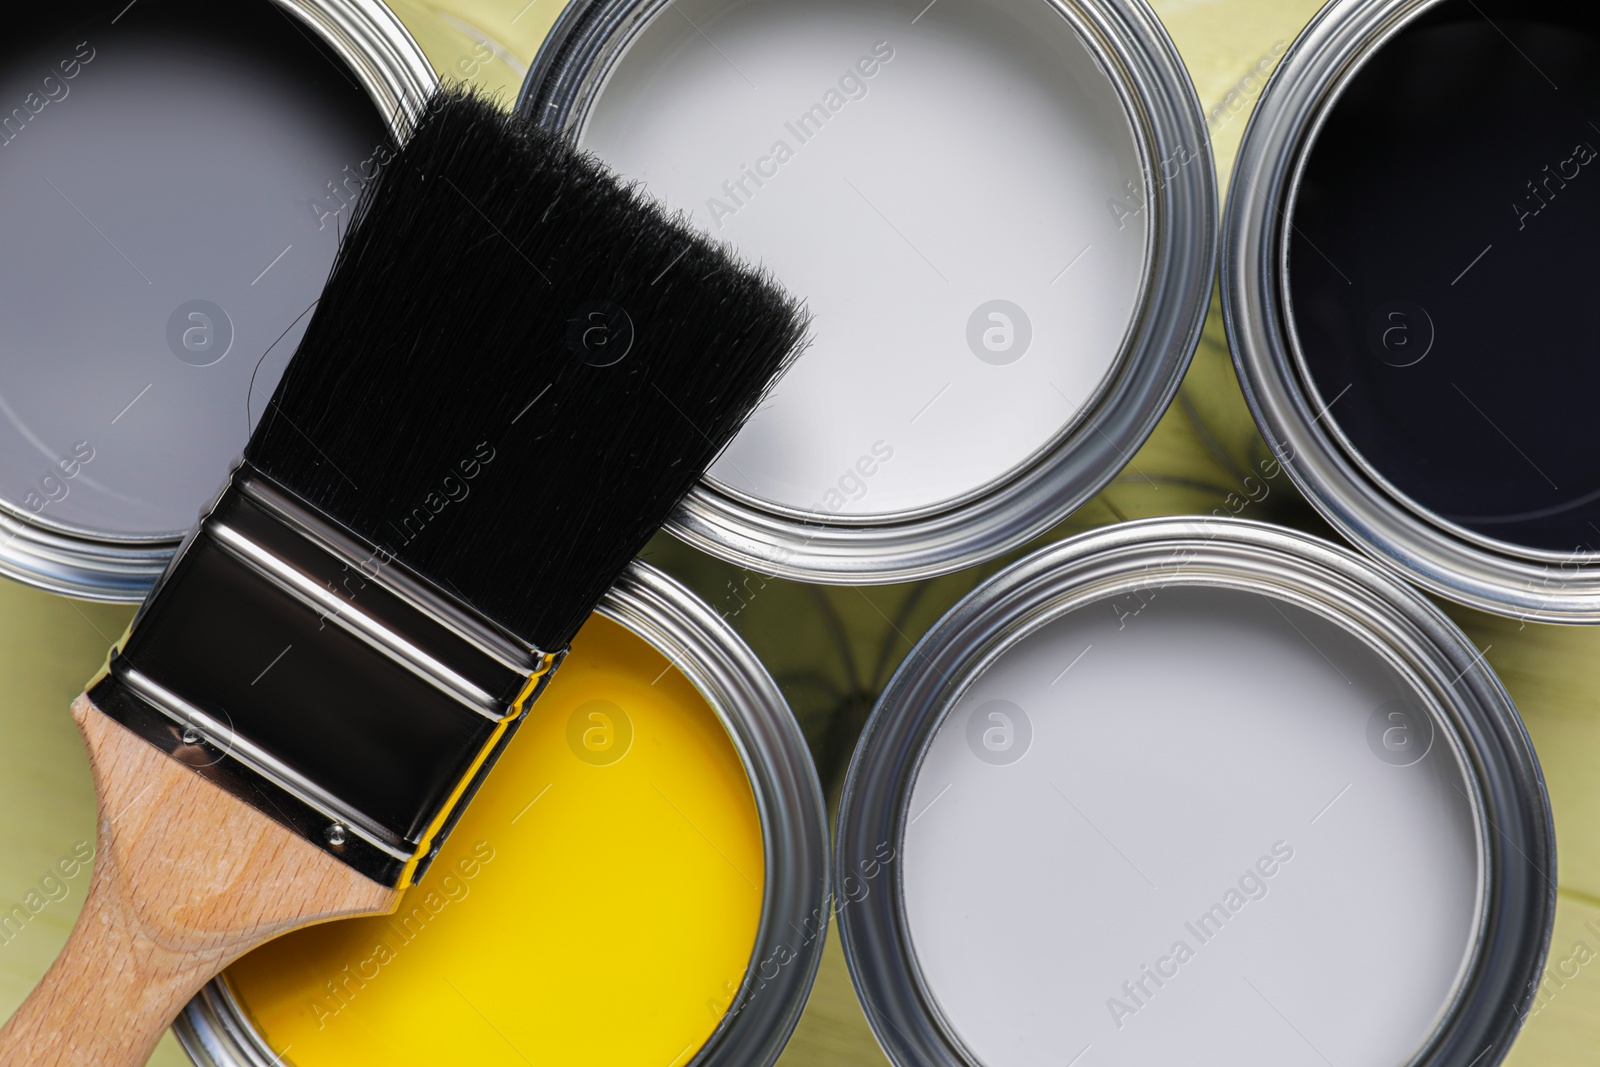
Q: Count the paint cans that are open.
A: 5